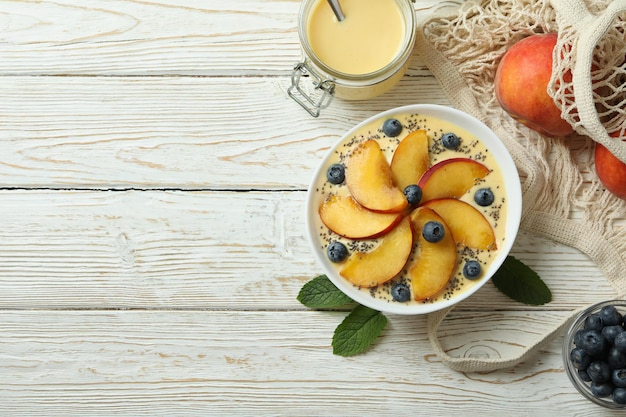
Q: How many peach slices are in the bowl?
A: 7